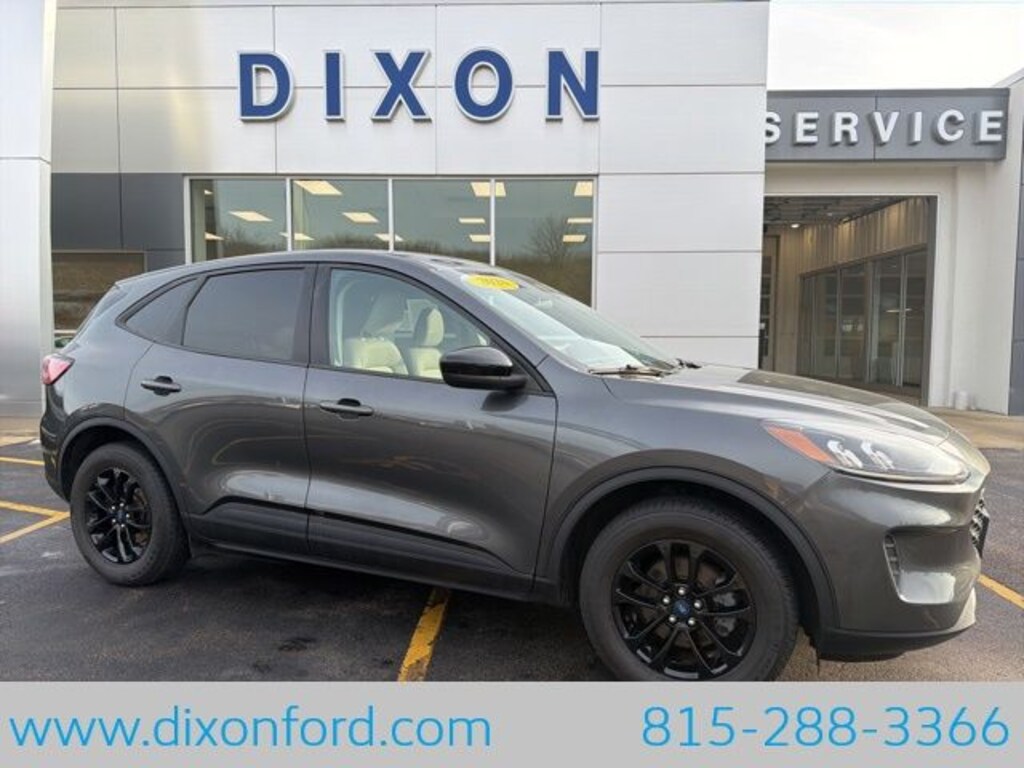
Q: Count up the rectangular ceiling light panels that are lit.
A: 13